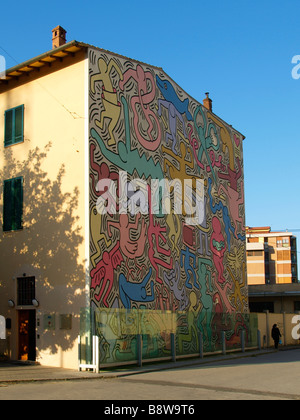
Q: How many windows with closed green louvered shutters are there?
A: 2